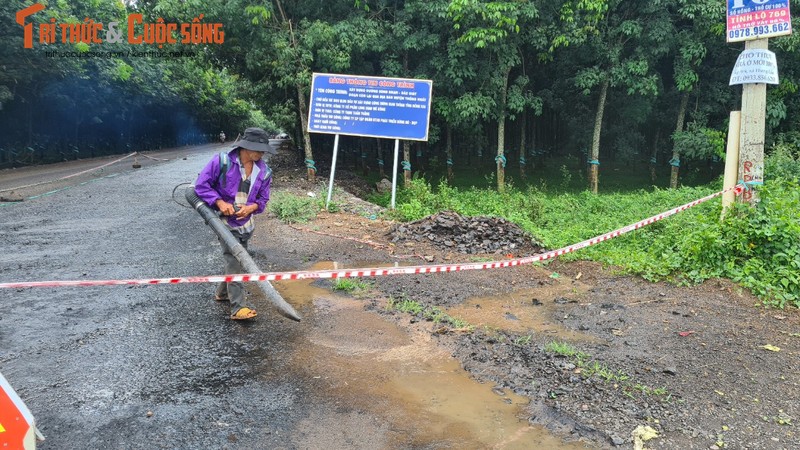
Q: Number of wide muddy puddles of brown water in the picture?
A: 2